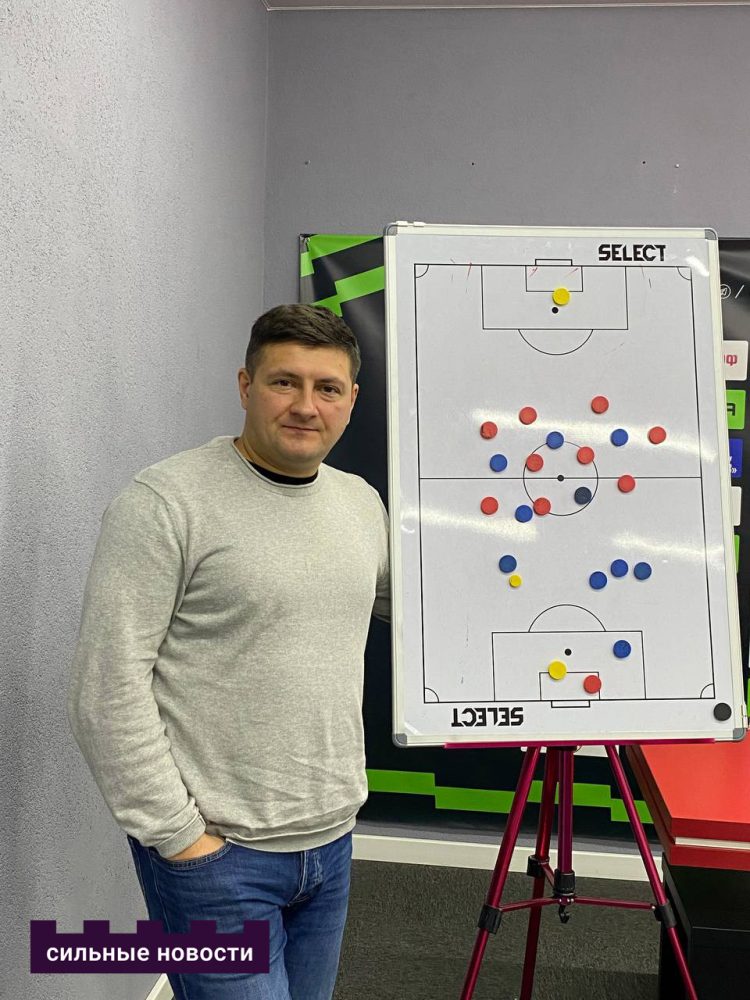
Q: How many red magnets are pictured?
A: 10